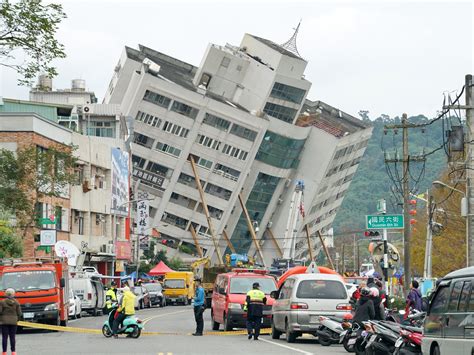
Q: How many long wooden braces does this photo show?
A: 7